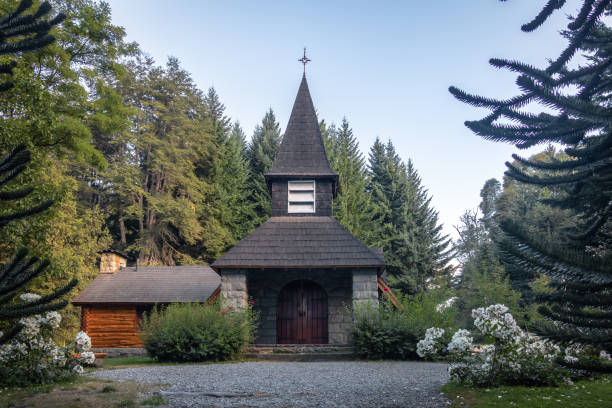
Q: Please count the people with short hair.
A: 0